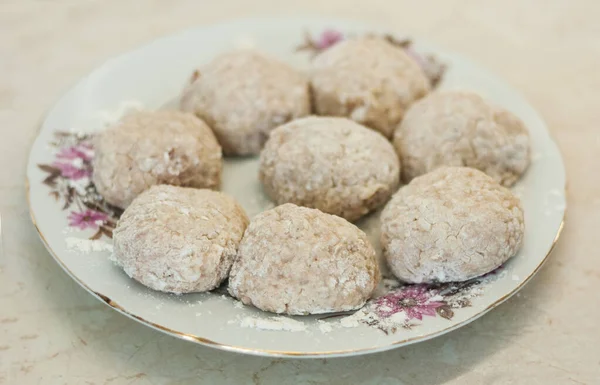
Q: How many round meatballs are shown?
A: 8